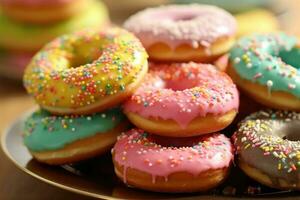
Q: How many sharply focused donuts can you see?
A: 7